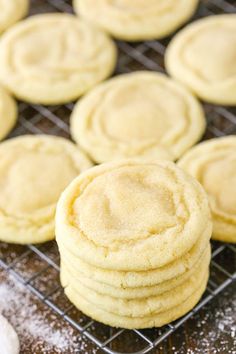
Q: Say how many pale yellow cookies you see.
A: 13